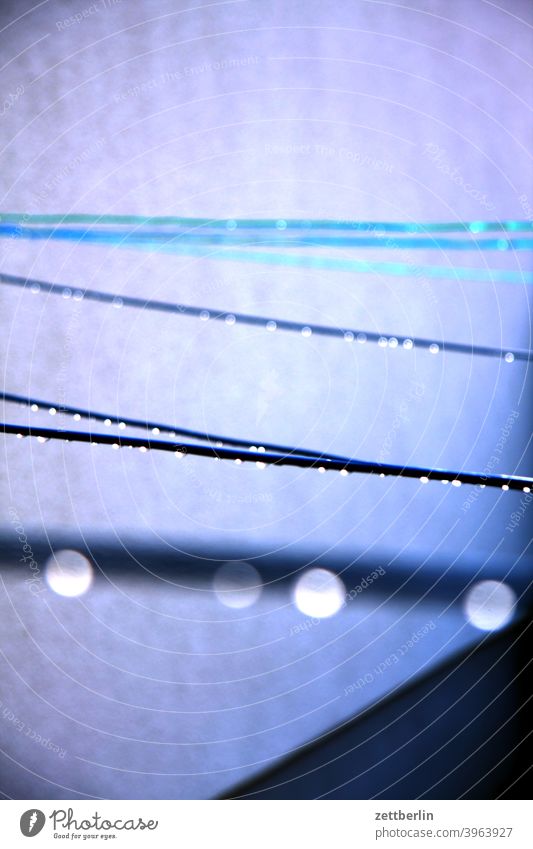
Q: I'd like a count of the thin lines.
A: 6